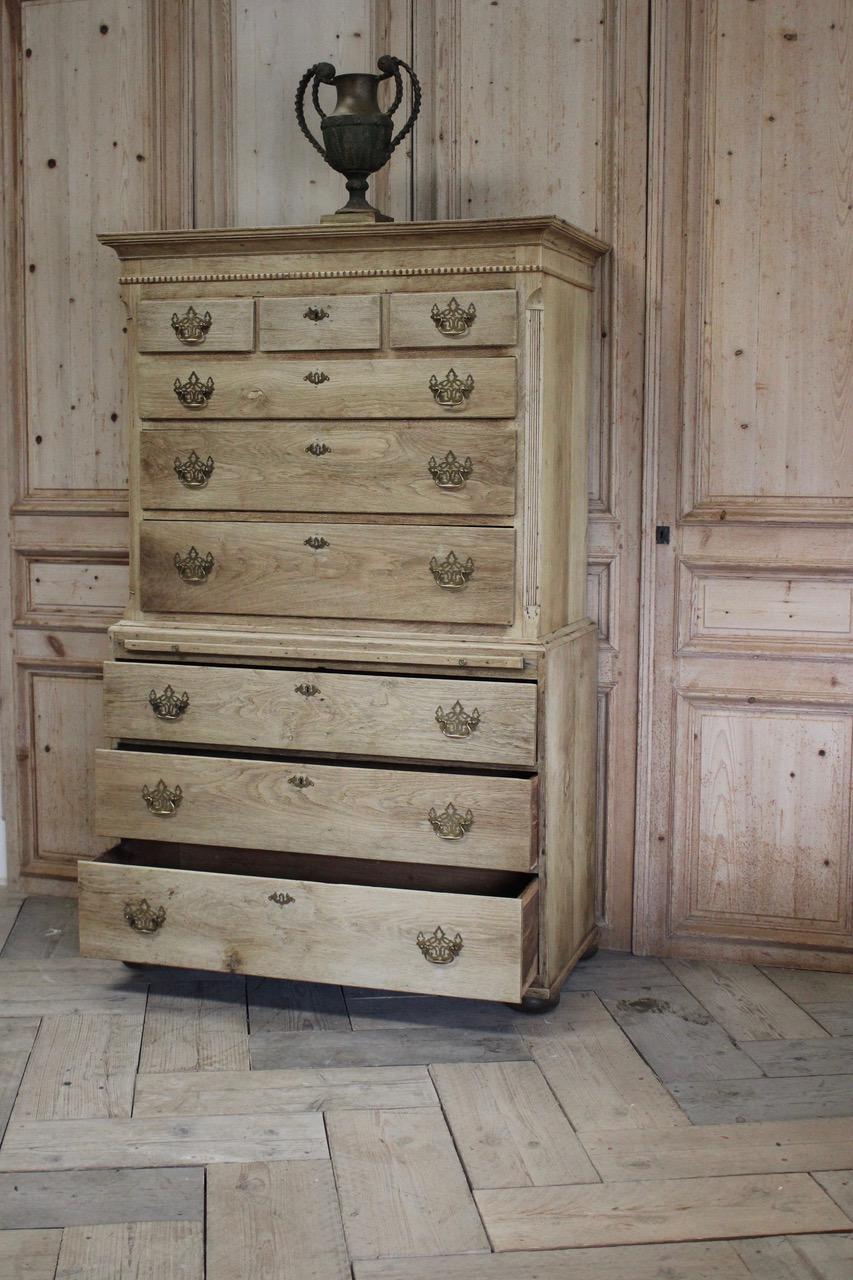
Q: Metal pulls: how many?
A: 14